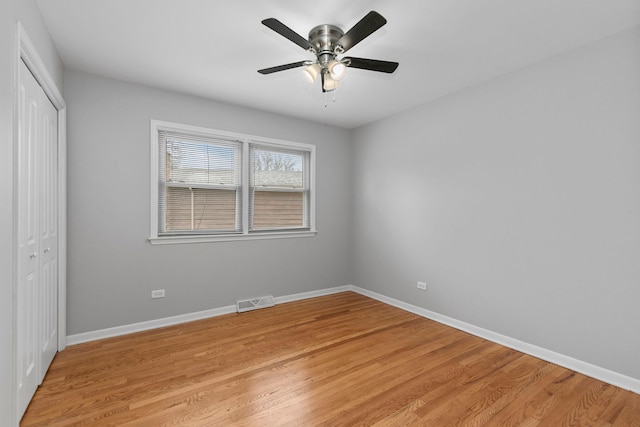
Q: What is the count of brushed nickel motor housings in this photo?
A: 1